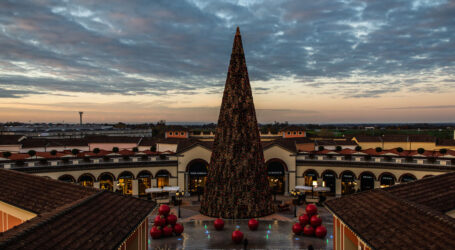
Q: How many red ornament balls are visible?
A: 15